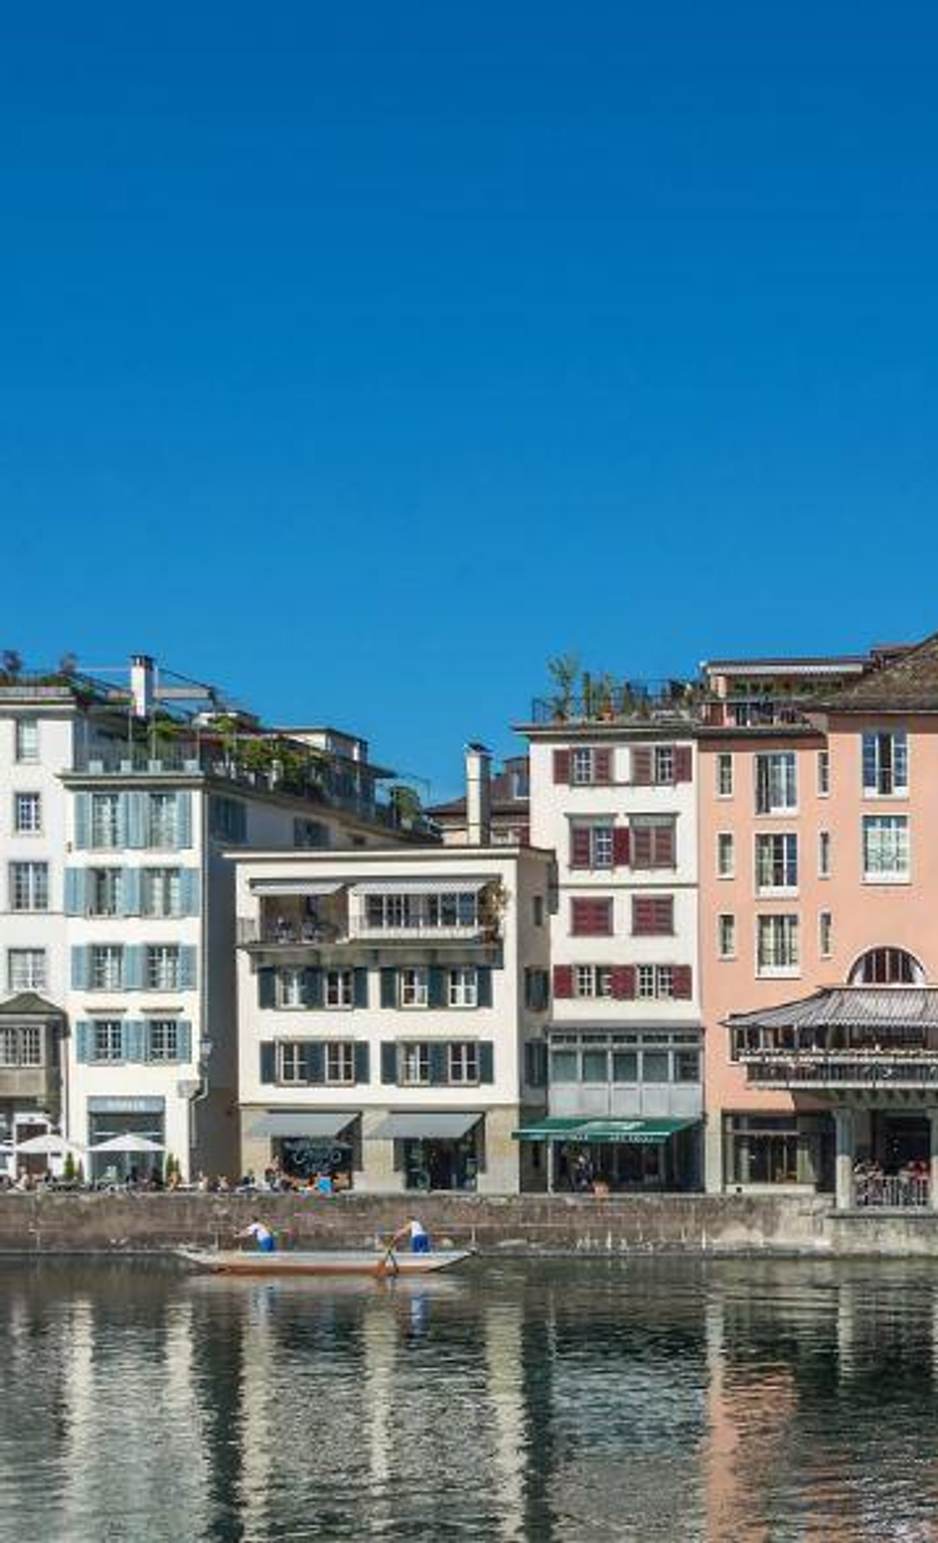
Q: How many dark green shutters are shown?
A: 12